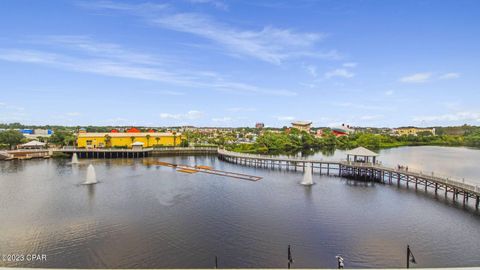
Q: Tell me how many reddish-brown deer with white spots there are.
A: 0